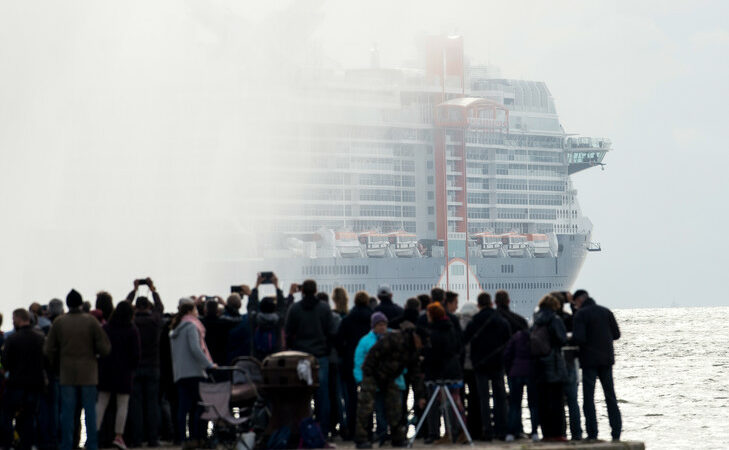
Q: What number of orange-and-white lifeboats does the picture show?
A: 6